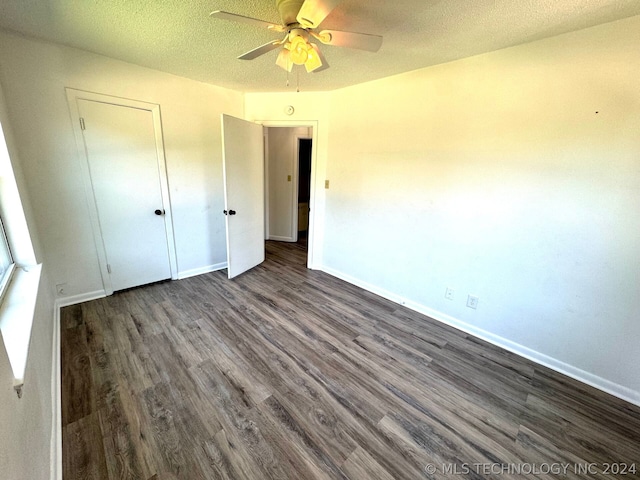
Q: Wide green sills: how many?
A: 0